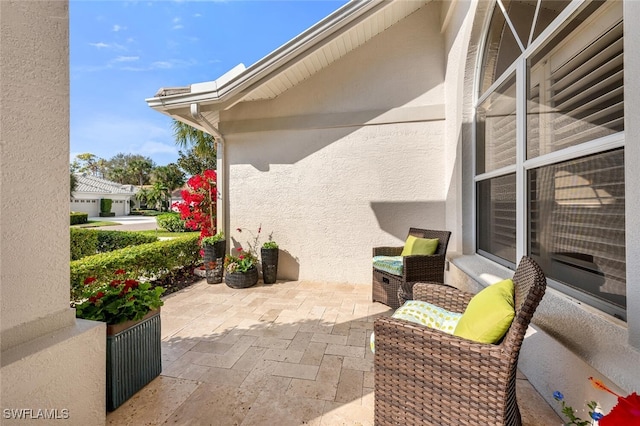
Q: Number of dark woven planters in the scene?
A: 3